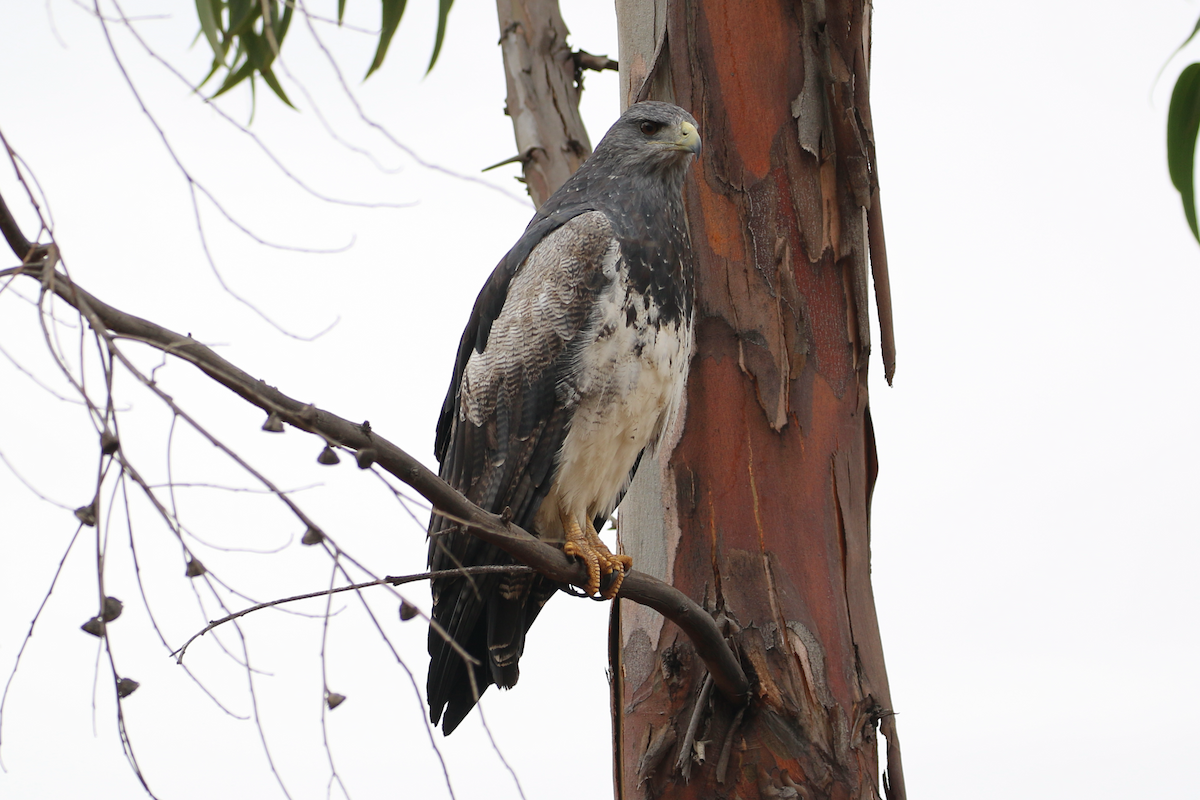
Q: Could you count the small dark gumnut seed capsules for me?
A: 12